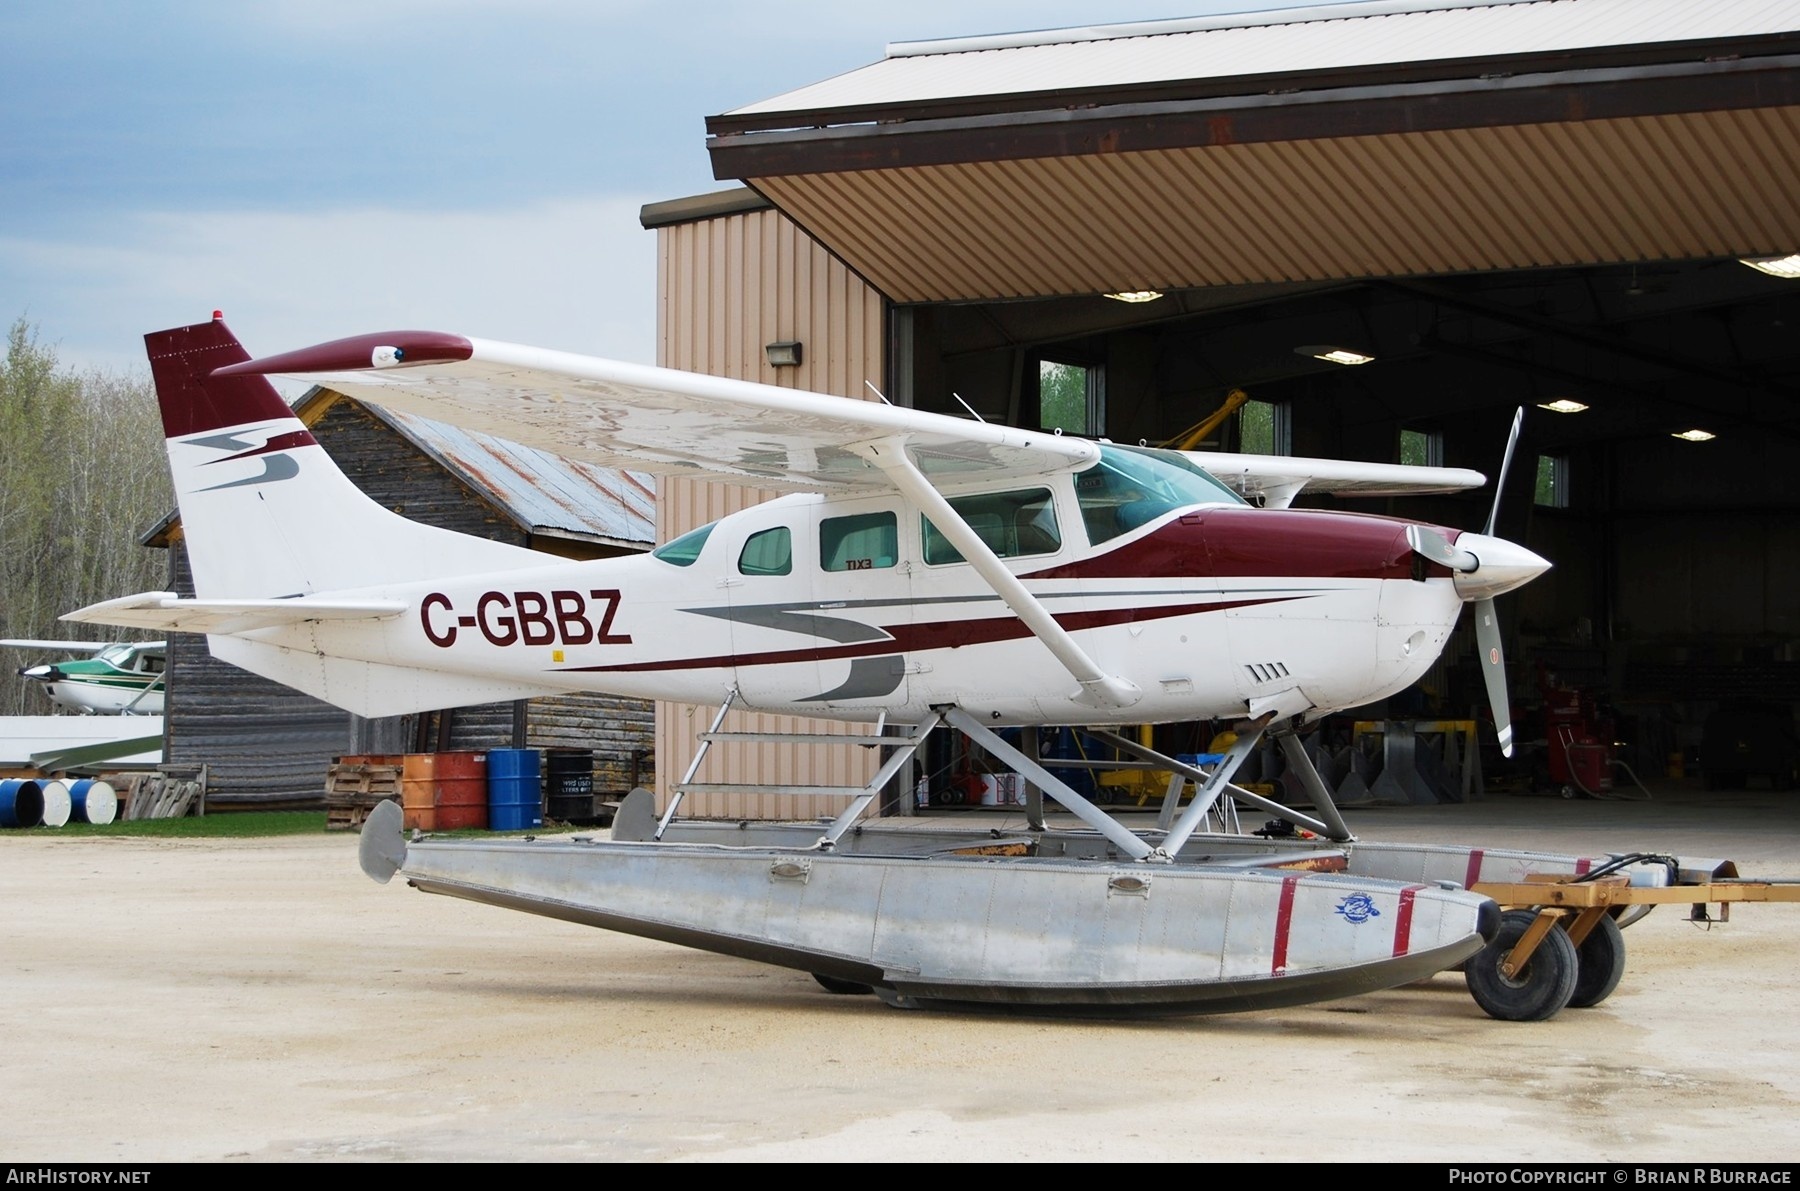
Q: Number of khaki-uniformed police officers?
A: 0